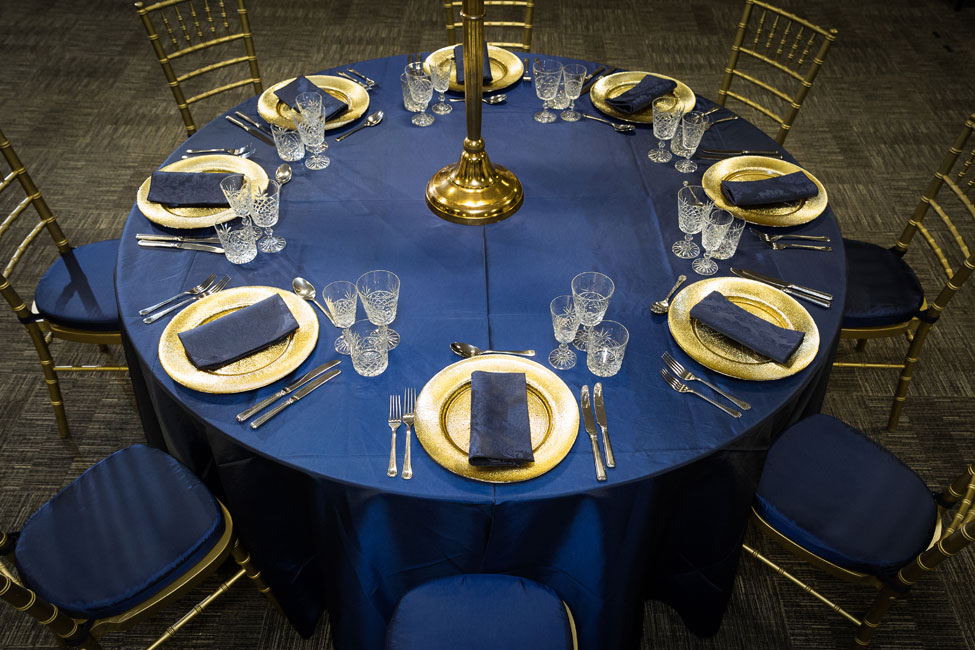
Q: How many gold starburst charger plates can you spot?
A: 8